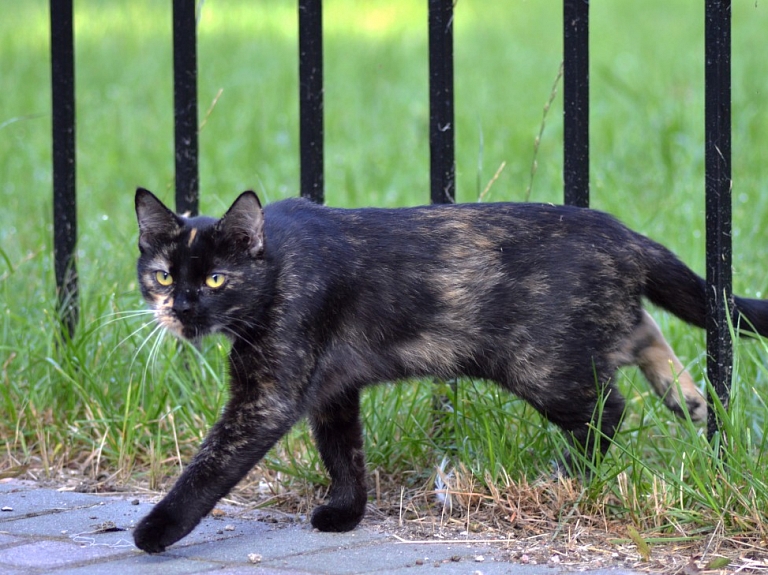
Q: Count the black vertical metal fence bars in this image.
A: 6